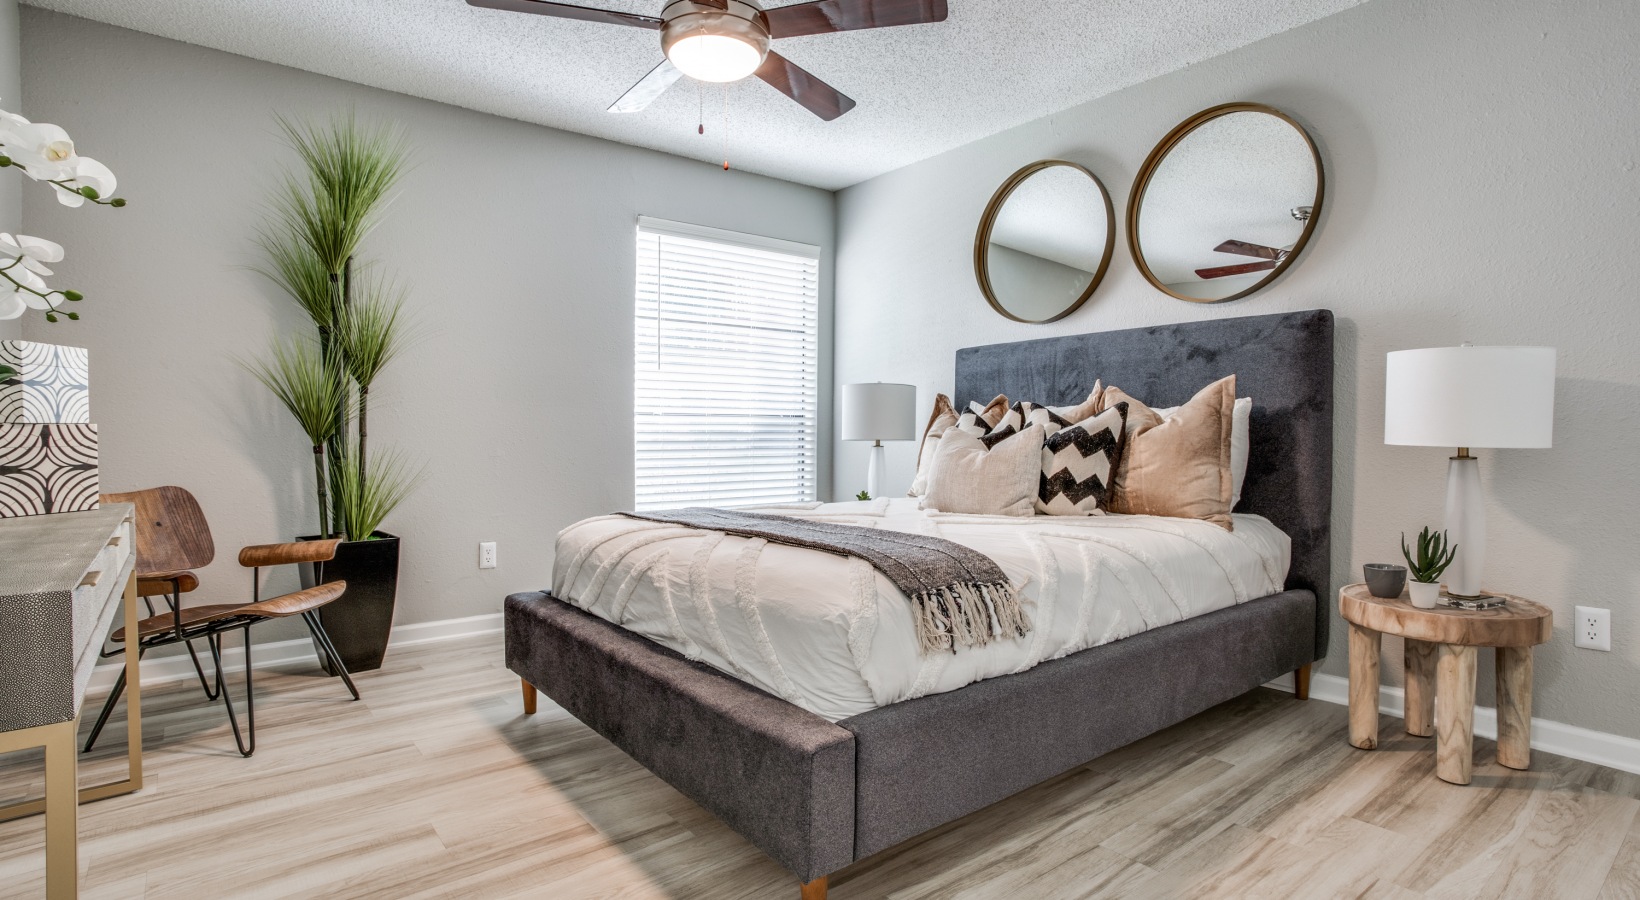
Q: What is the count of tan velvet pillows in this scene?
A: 3